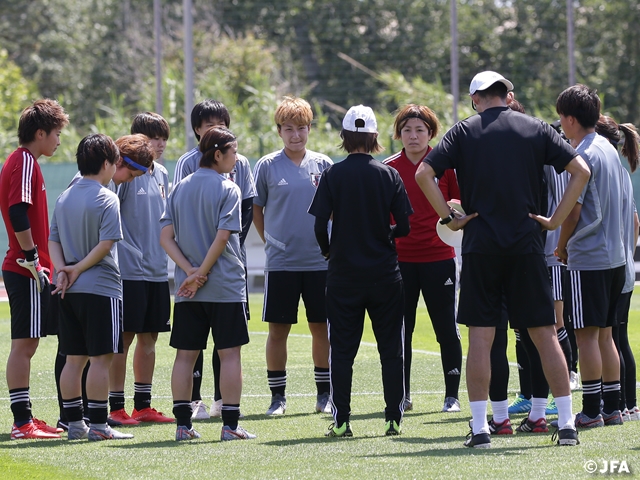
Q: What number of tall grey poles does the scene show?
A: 4